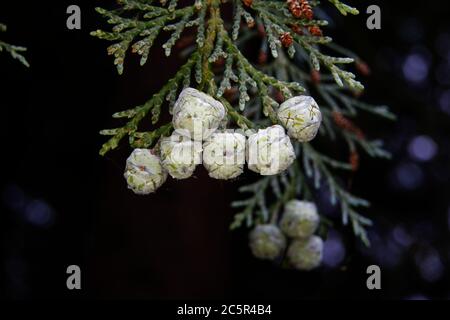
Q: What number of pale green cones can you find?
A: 9